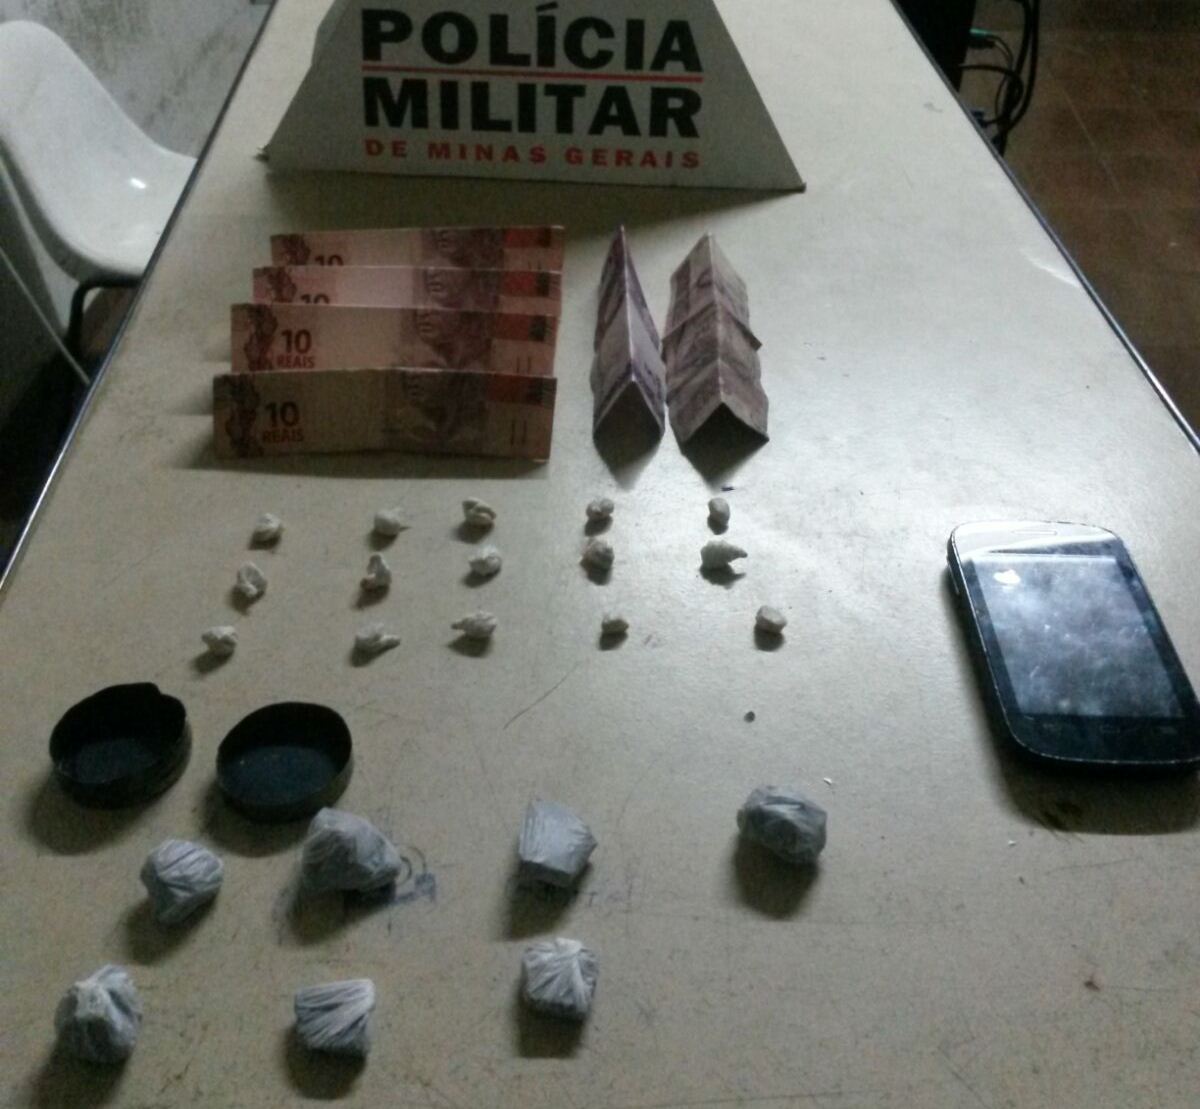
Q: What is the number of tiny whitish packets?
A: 15